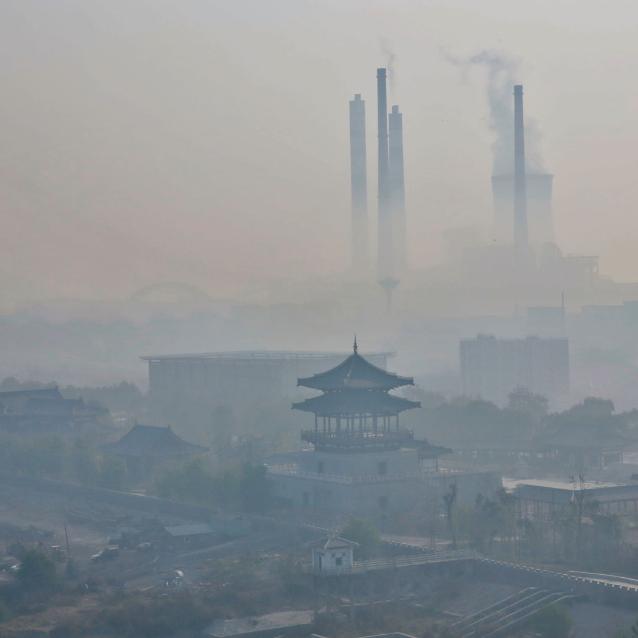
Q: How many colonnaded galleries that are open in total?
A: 1